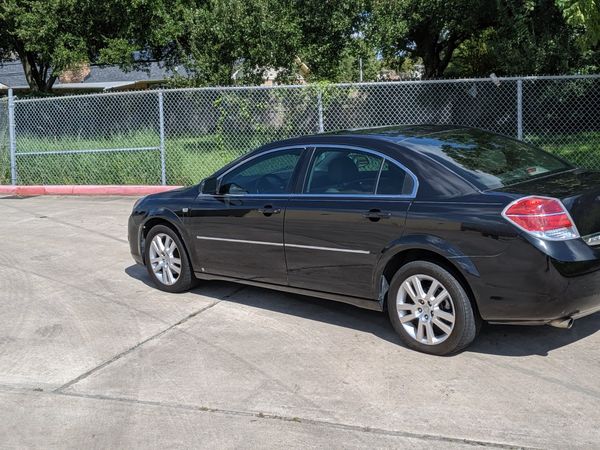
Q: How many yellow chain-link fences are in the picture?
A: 0